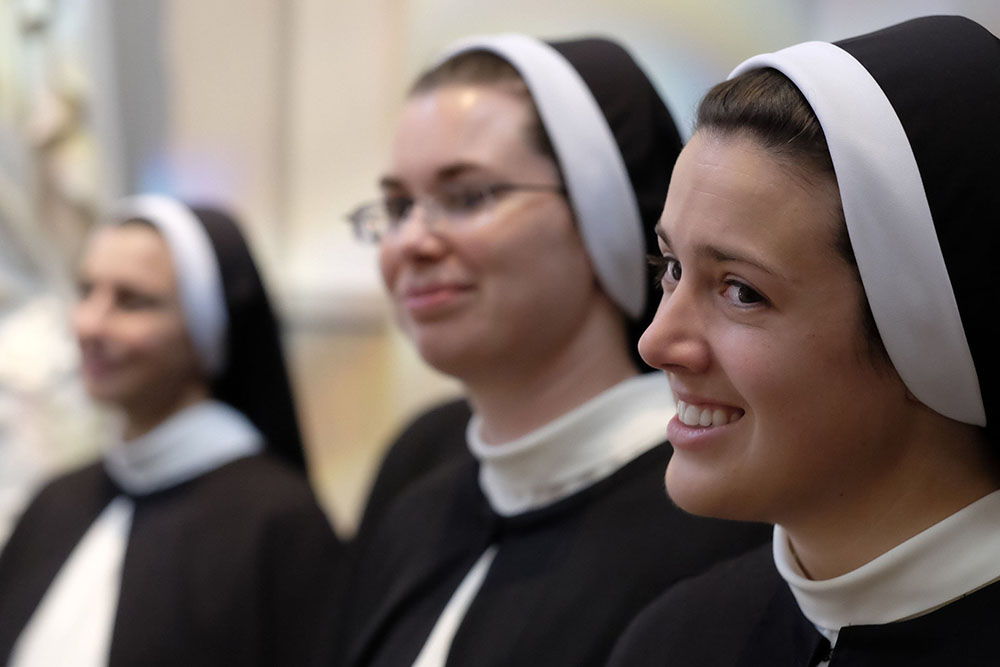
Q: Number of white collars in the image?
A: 3